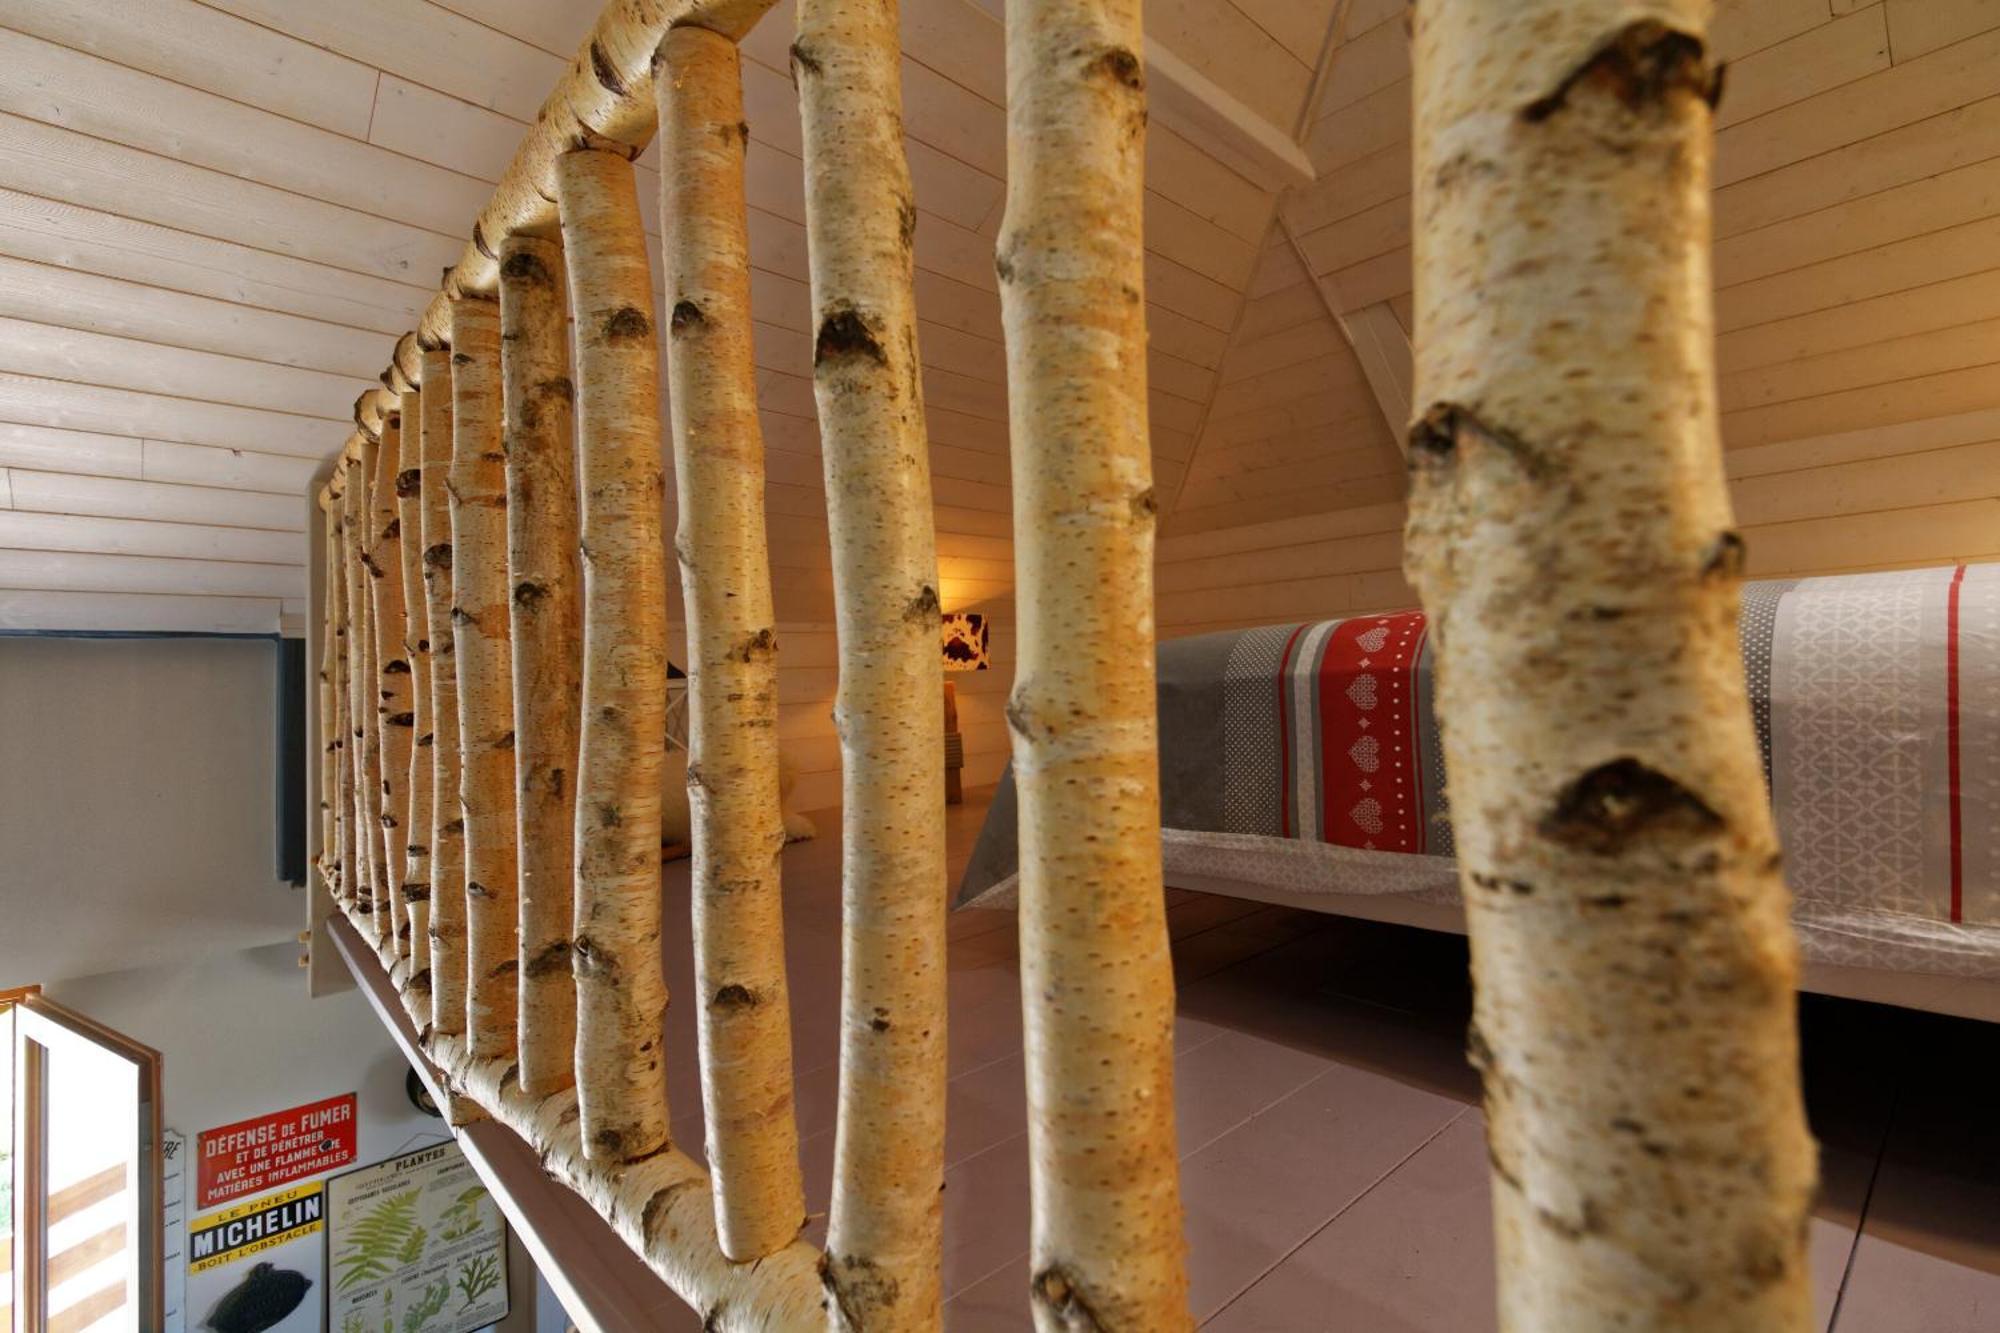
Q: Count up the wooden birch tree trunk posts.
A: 15